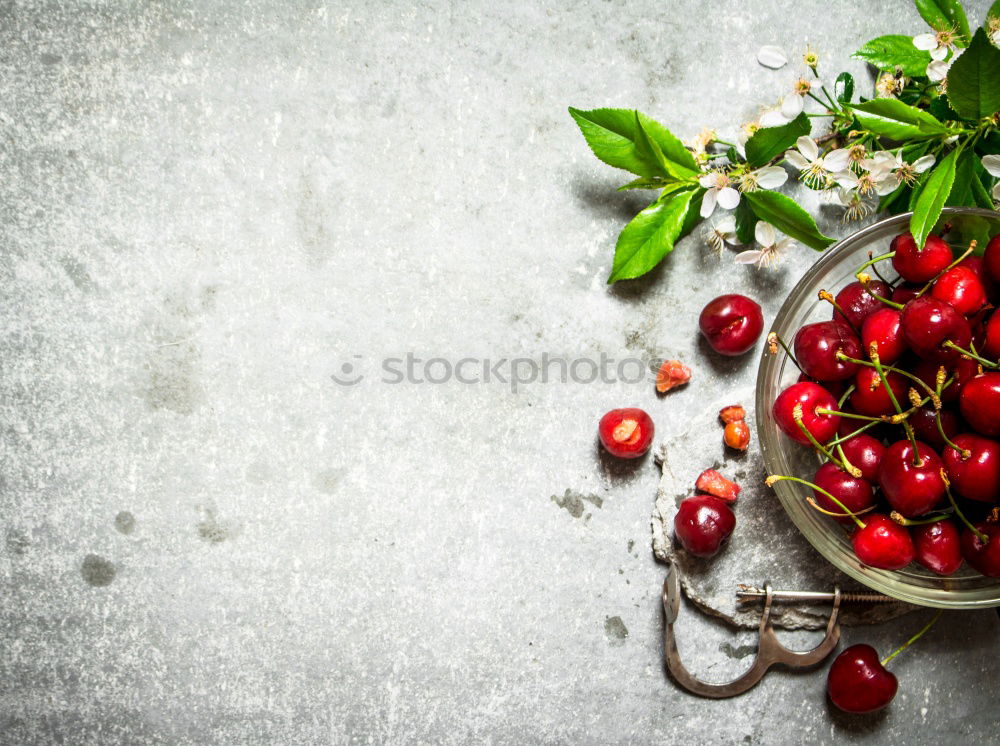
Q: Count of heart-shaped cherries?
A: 1